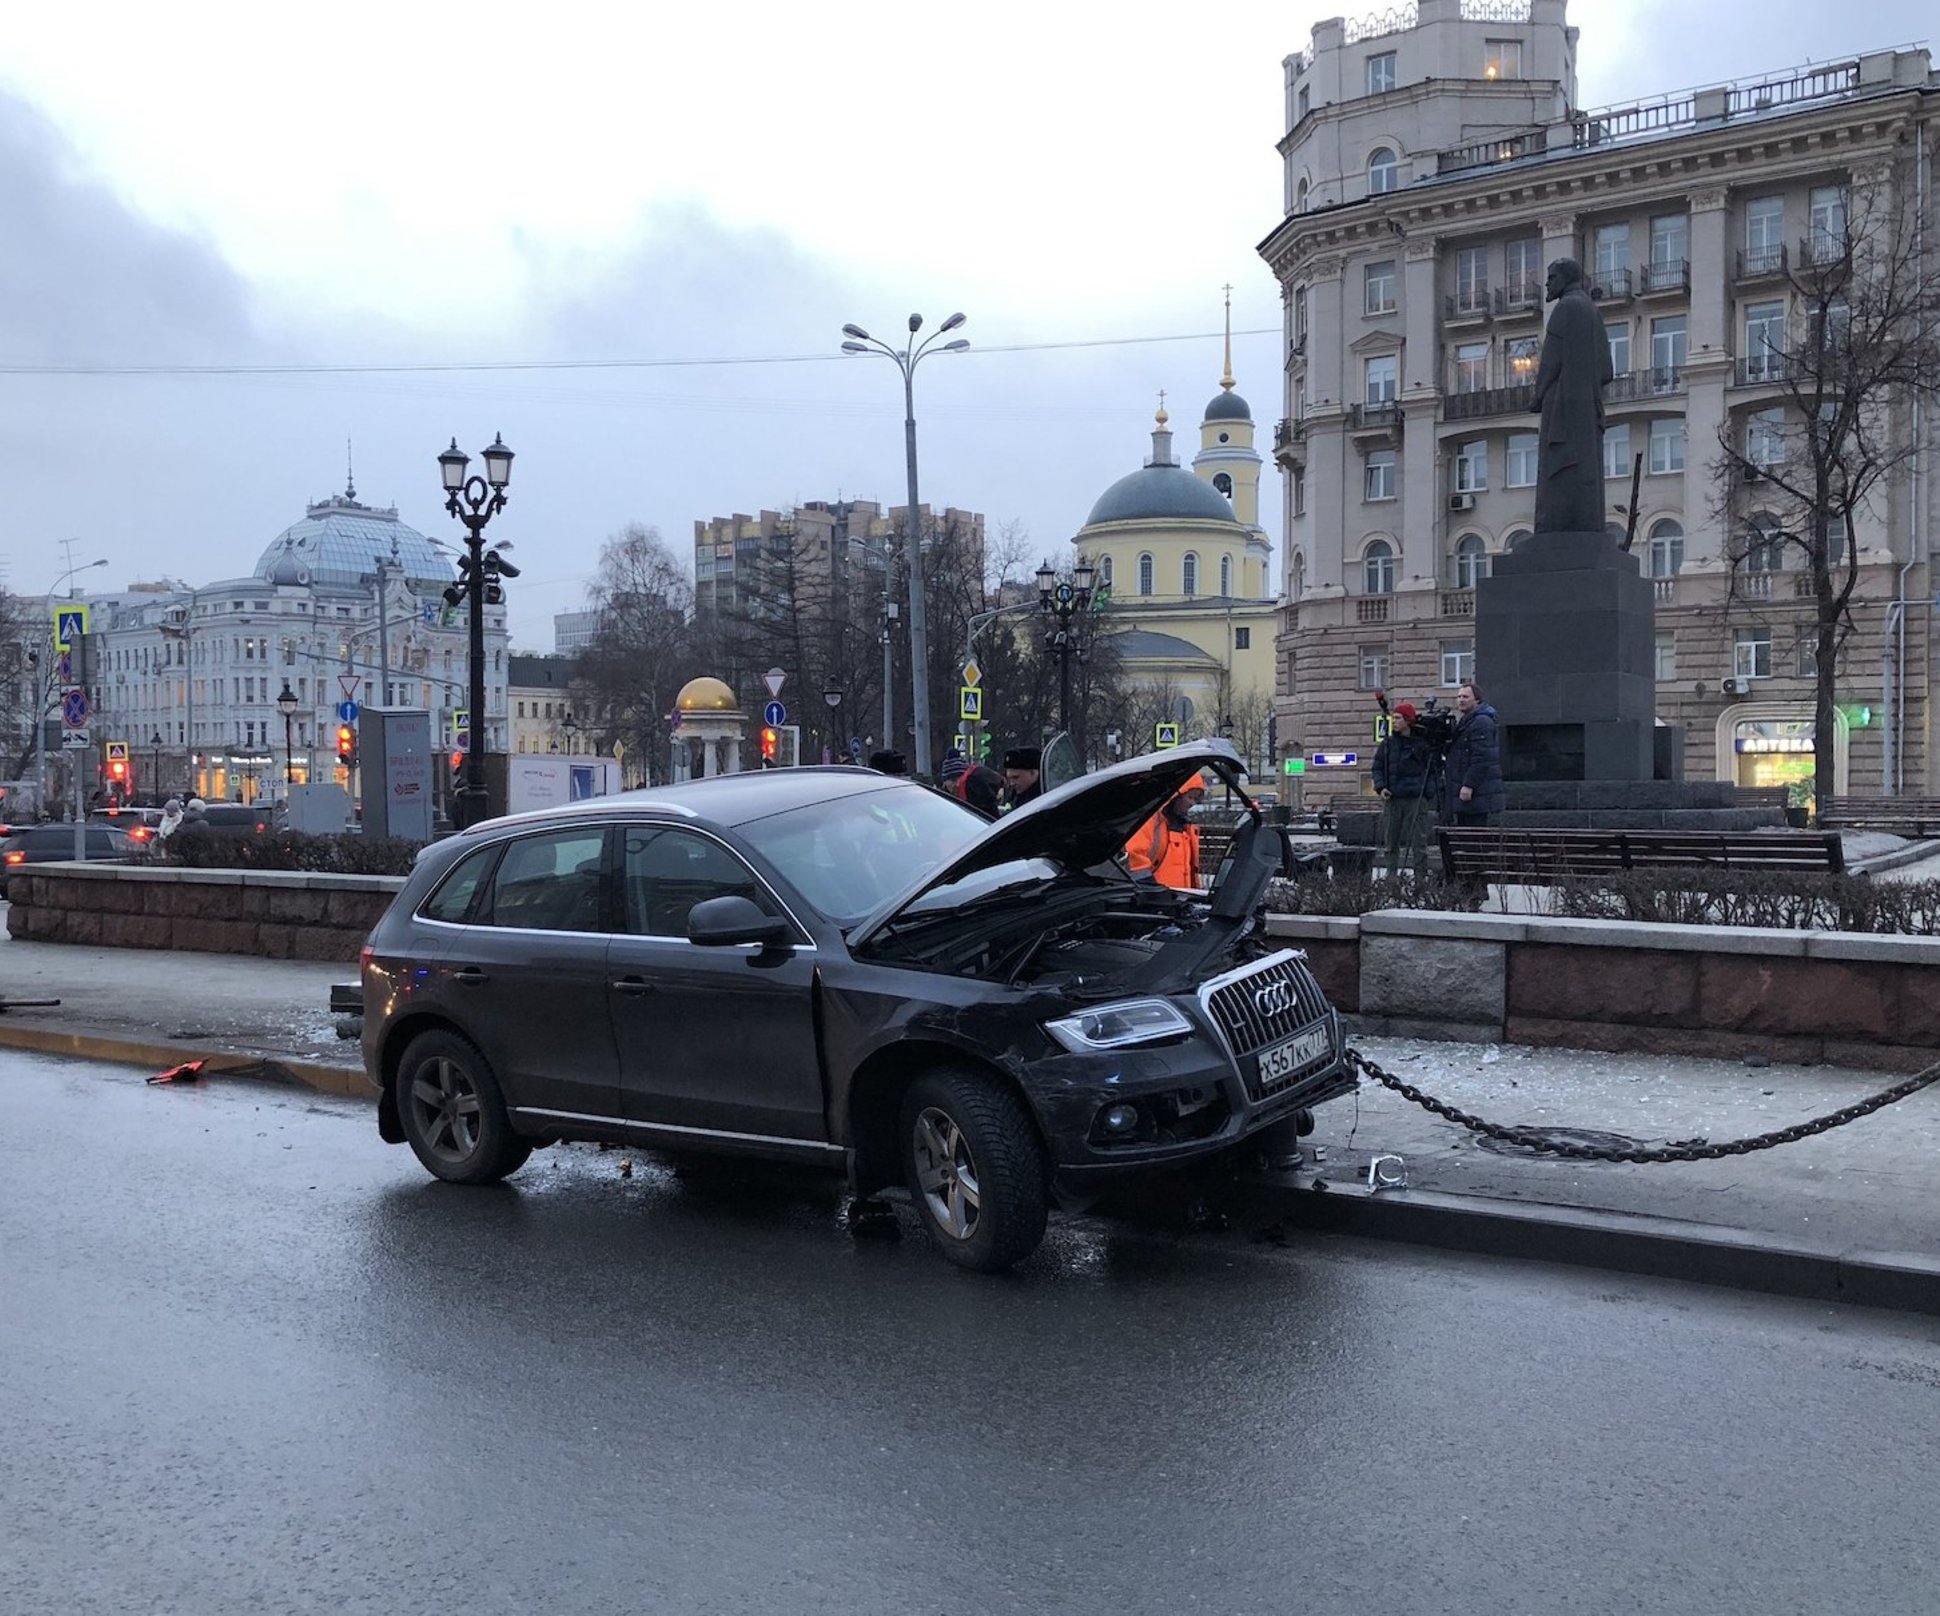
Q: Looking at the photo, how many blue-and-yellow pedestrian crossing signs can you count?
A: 7